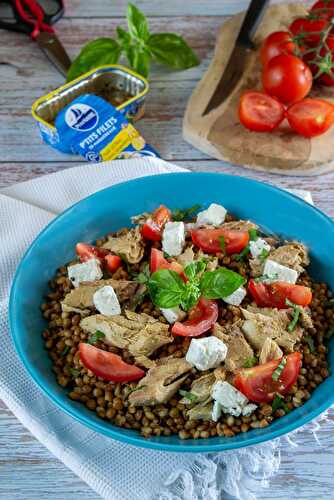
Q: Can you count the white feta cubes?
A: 10